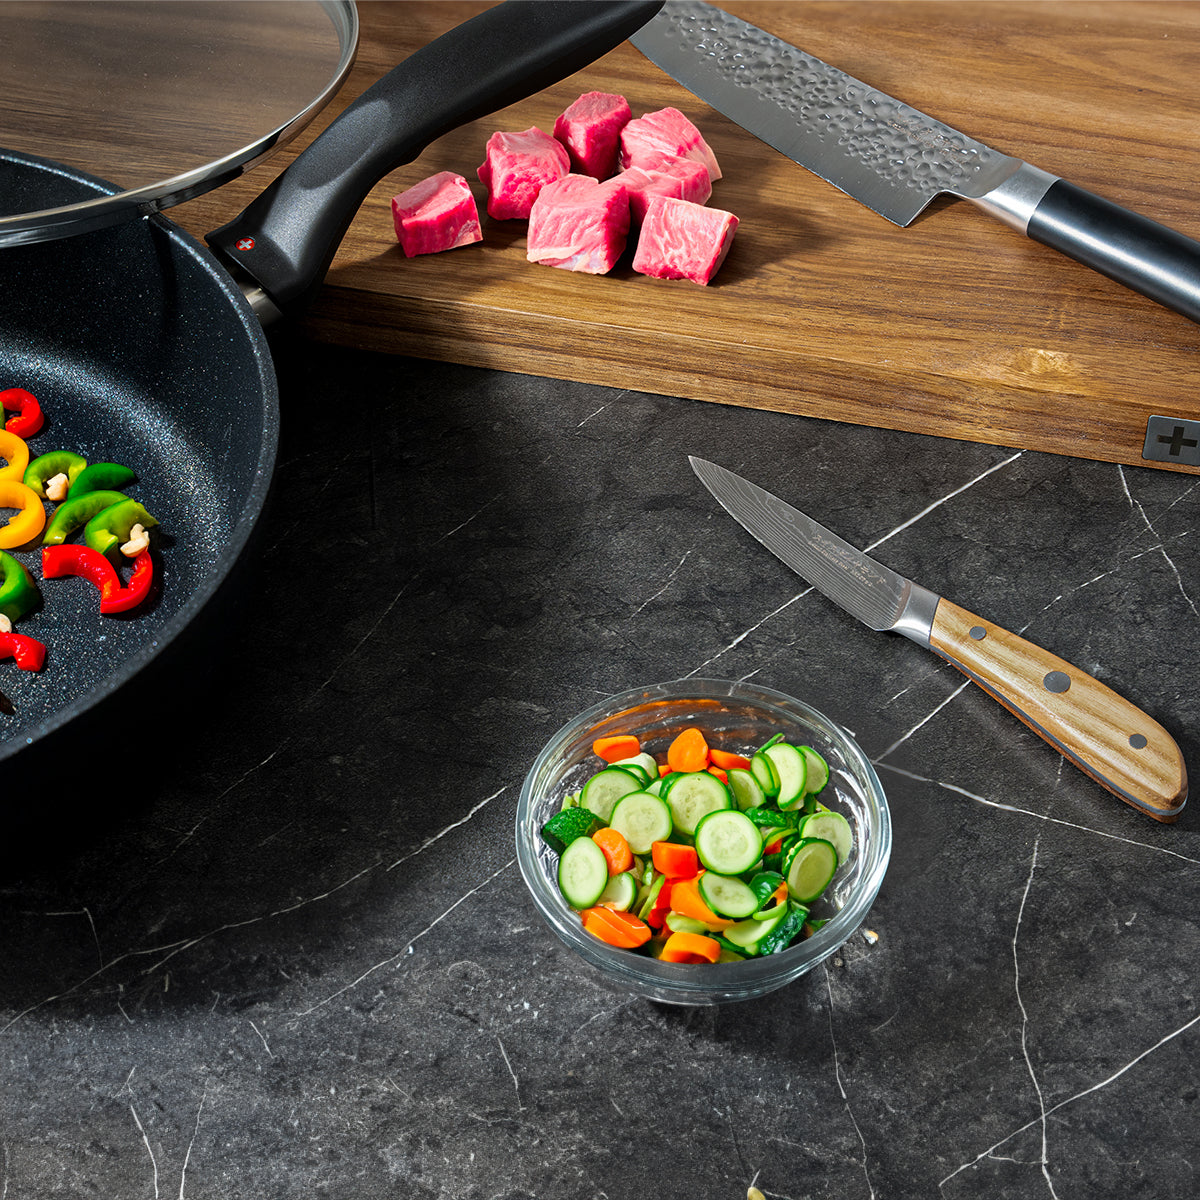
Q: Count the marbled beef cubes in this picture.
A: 7